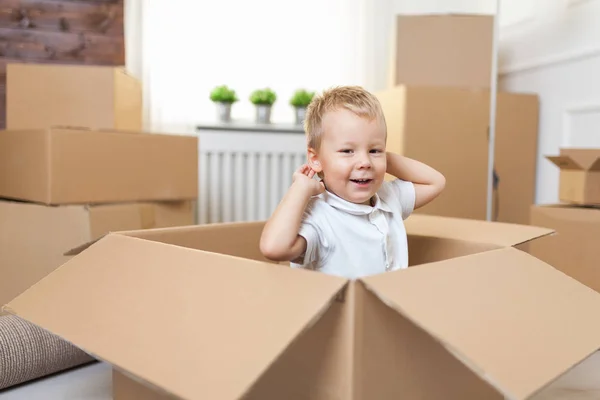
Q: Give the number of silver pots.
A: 3